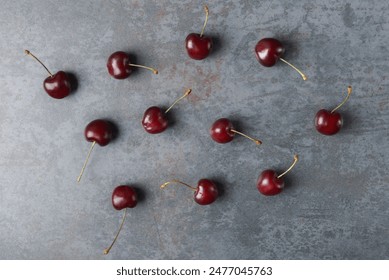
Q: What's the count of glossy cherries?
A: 11